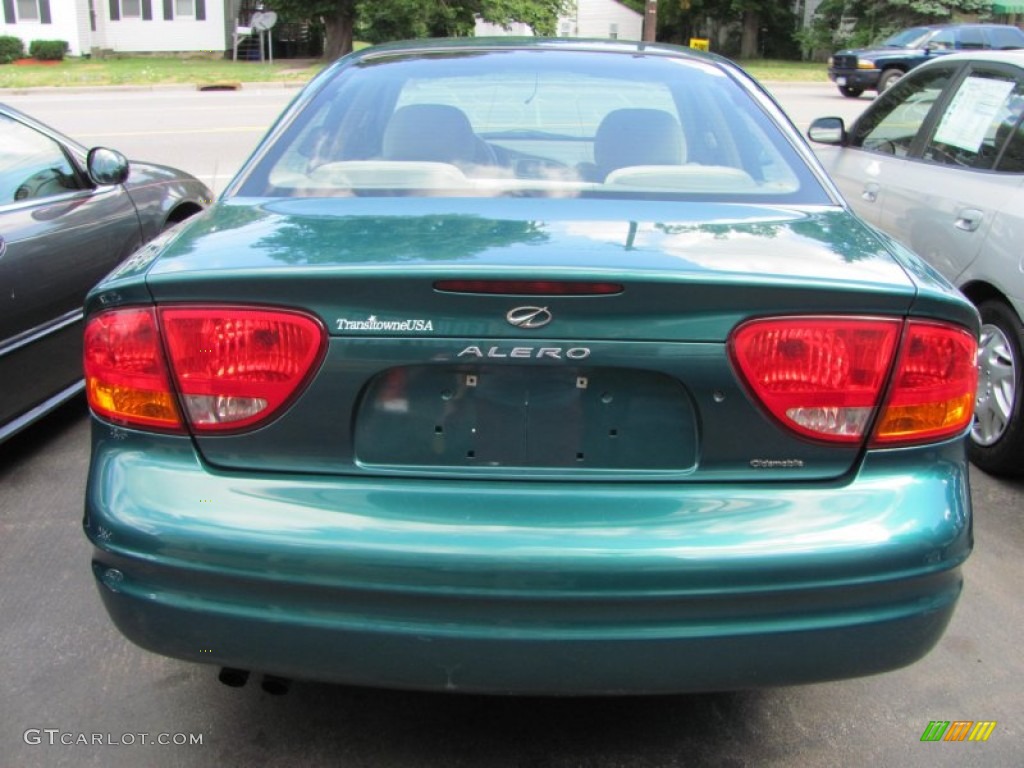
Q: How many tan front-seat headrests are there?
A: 2